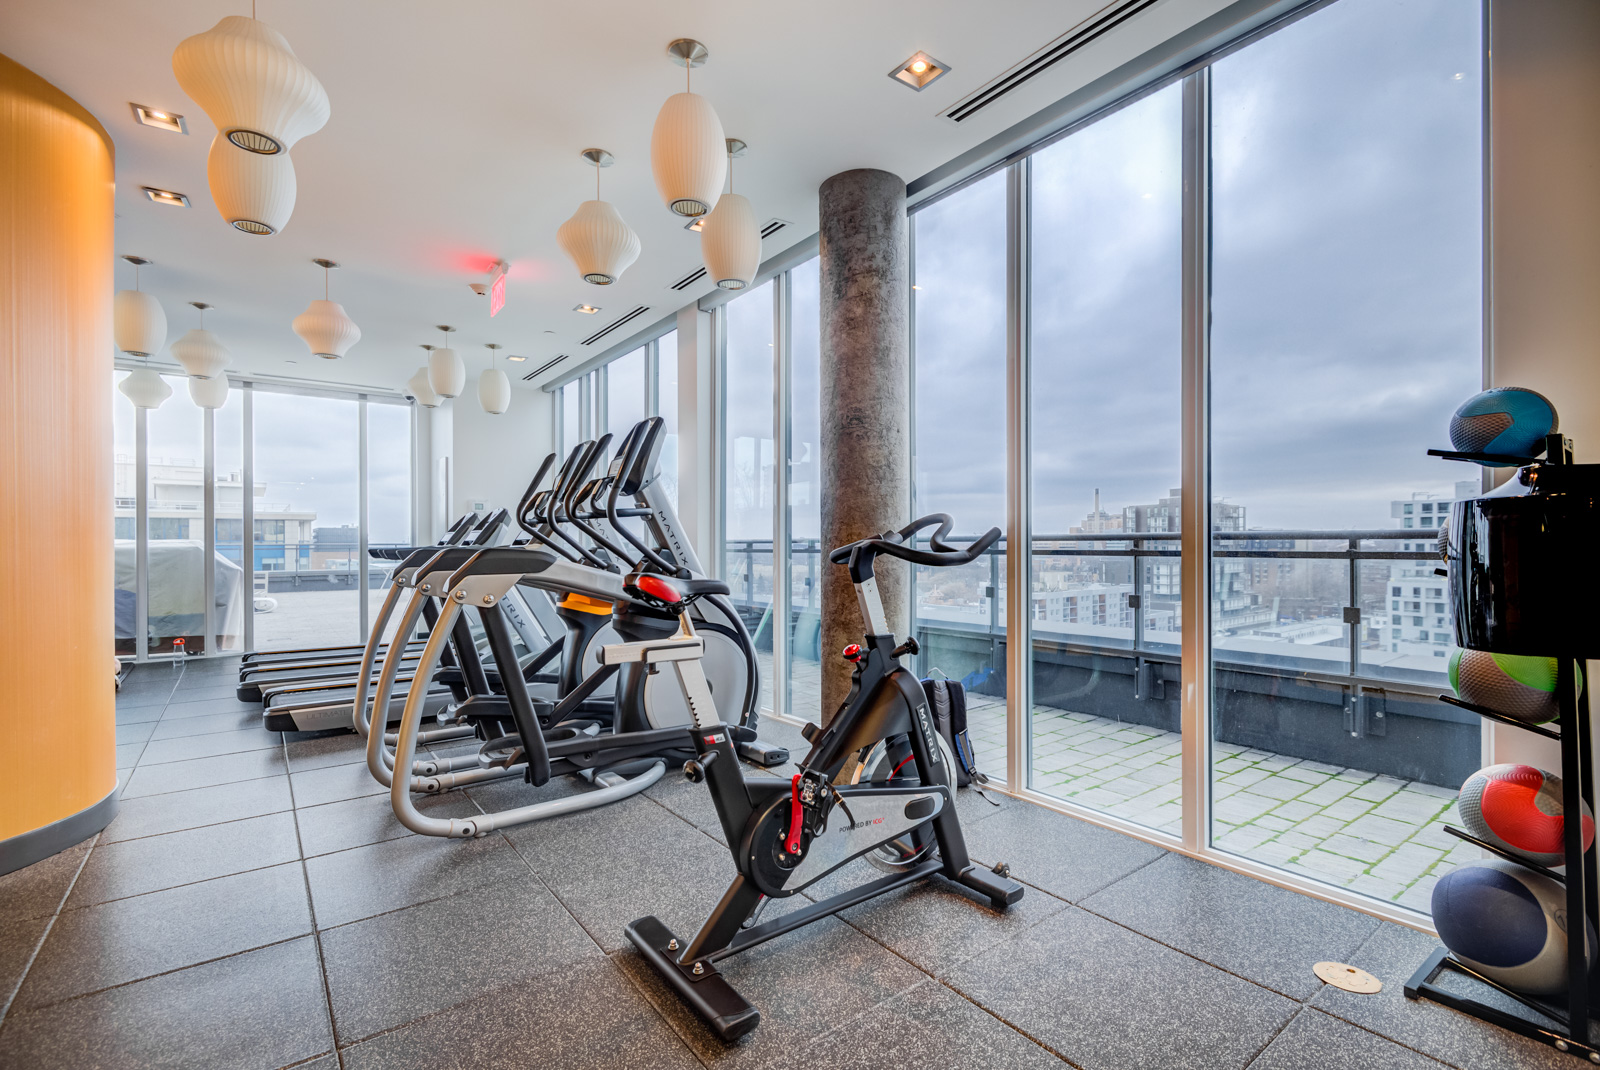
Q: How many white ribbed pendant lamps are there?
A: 13